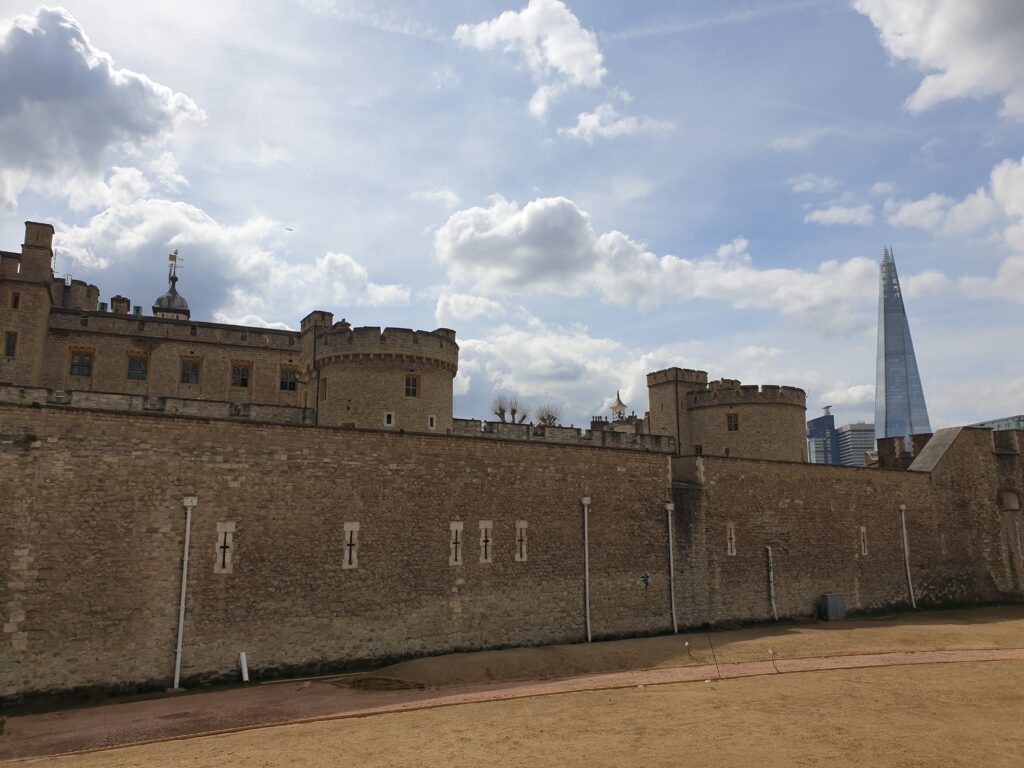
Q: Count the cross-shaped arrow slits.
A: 7